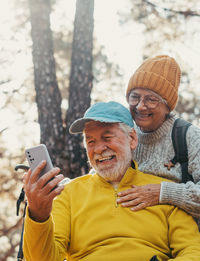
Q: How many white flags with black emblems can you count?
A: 0